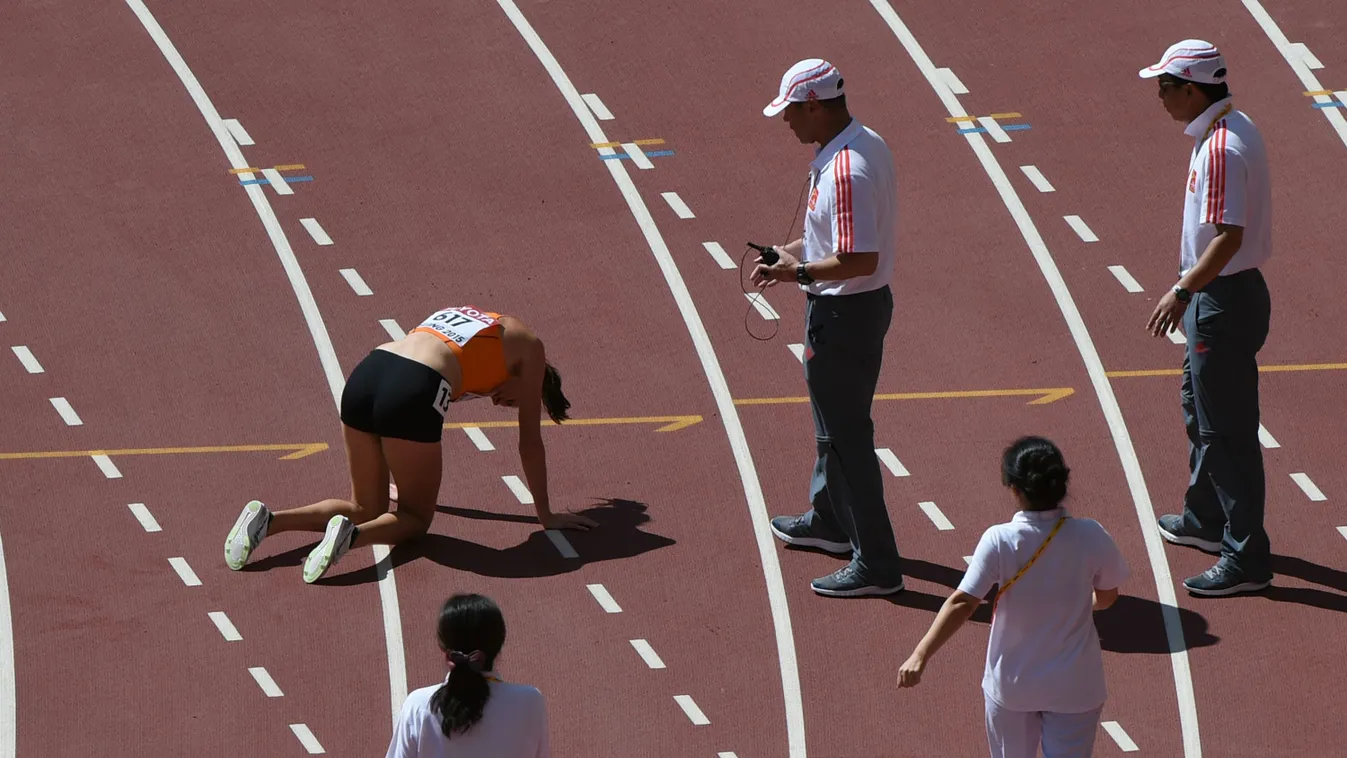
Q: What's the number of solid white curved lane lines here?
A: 5